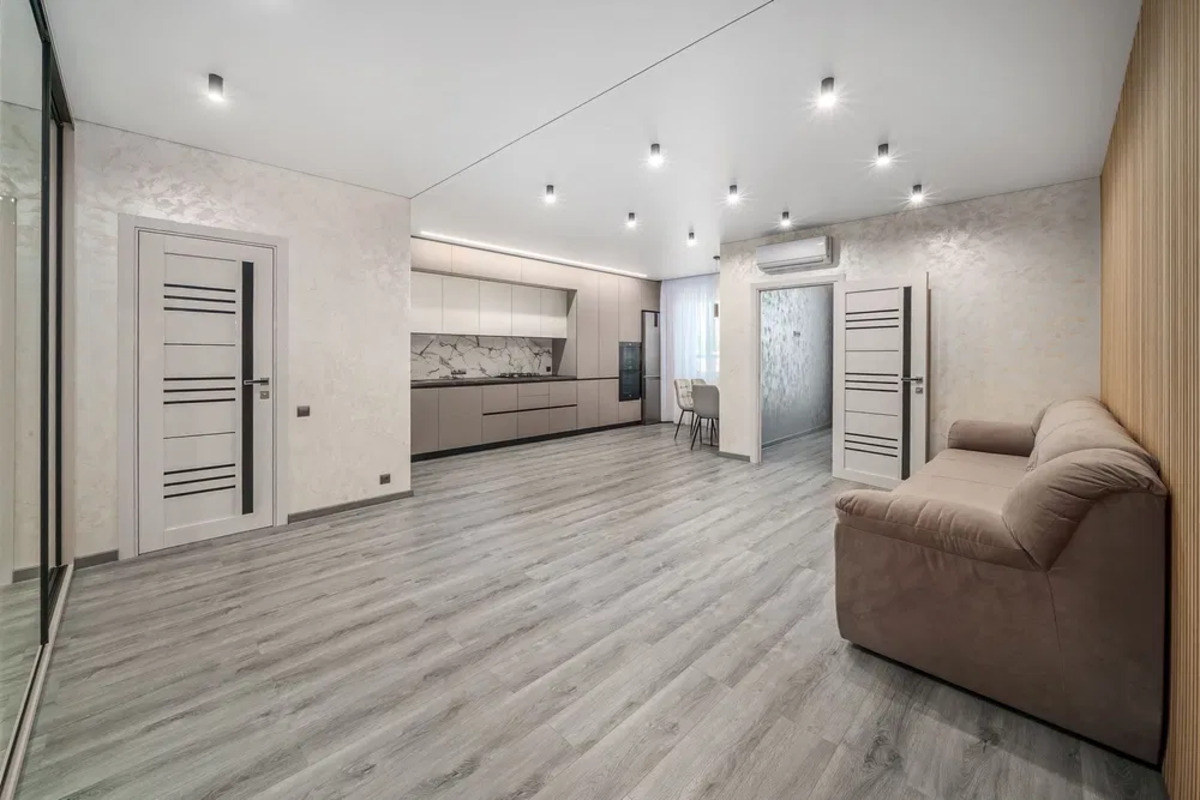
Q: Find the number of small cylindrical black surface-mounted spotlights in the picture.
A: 10